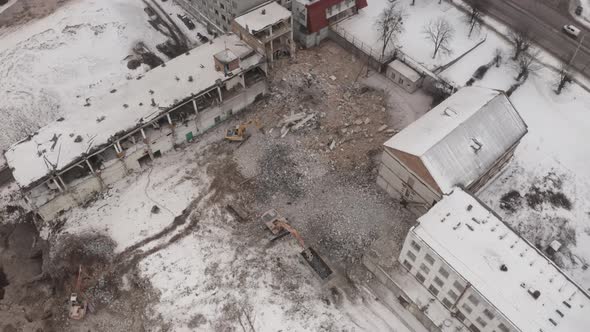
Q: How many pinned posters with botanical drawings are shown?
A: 0